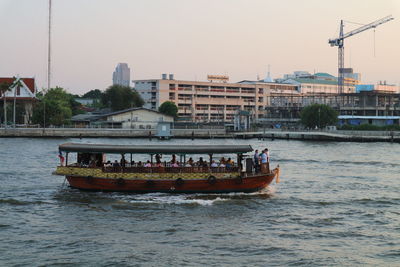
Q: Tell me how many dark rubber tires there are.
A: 6